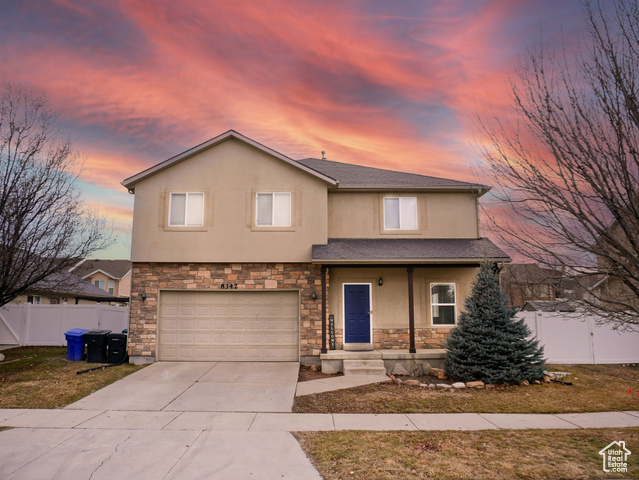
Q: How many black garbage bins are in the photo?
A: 2